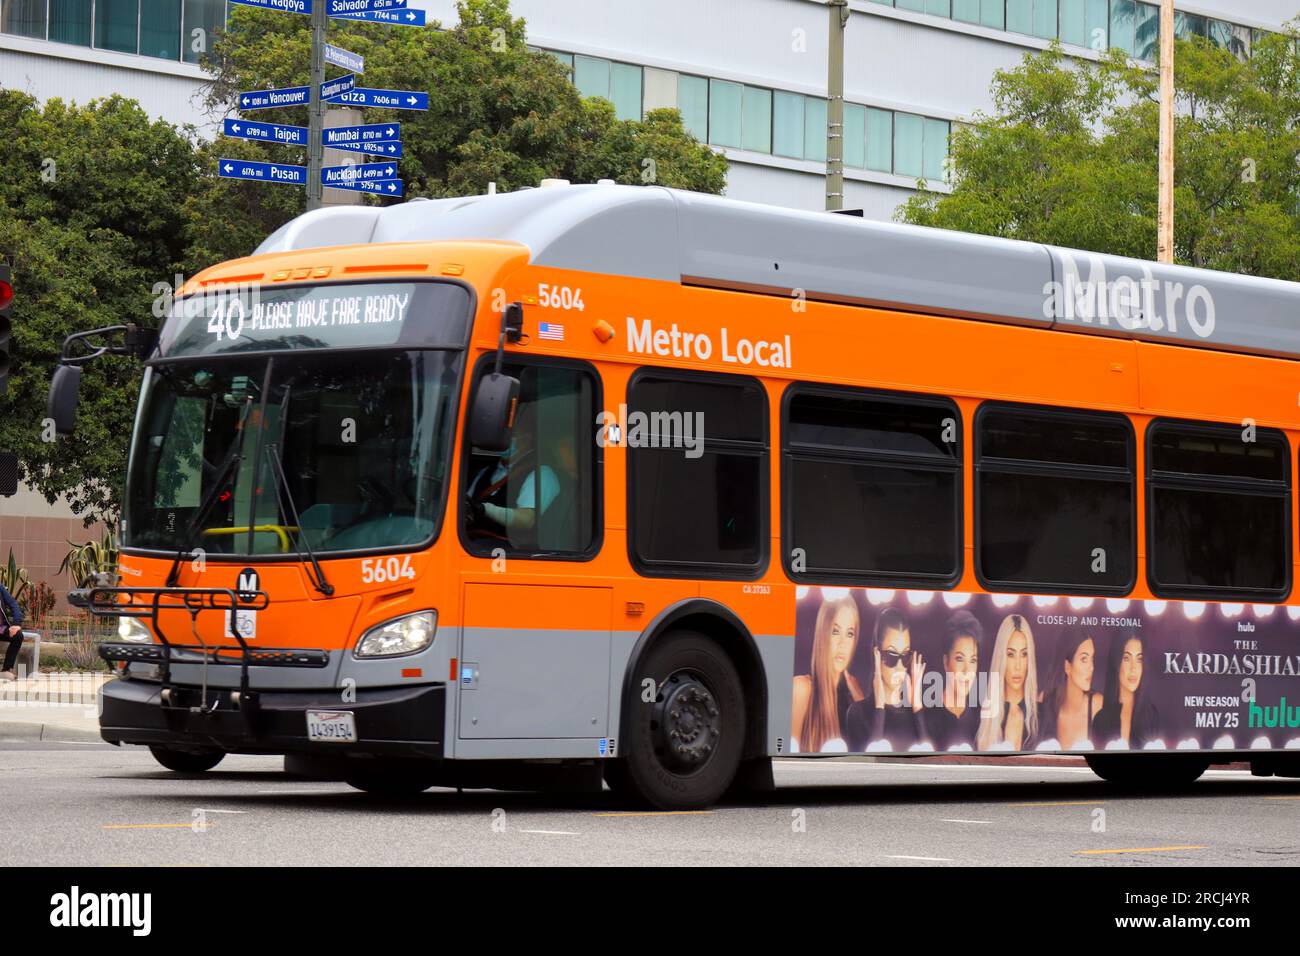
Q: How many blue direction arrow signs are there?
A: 13